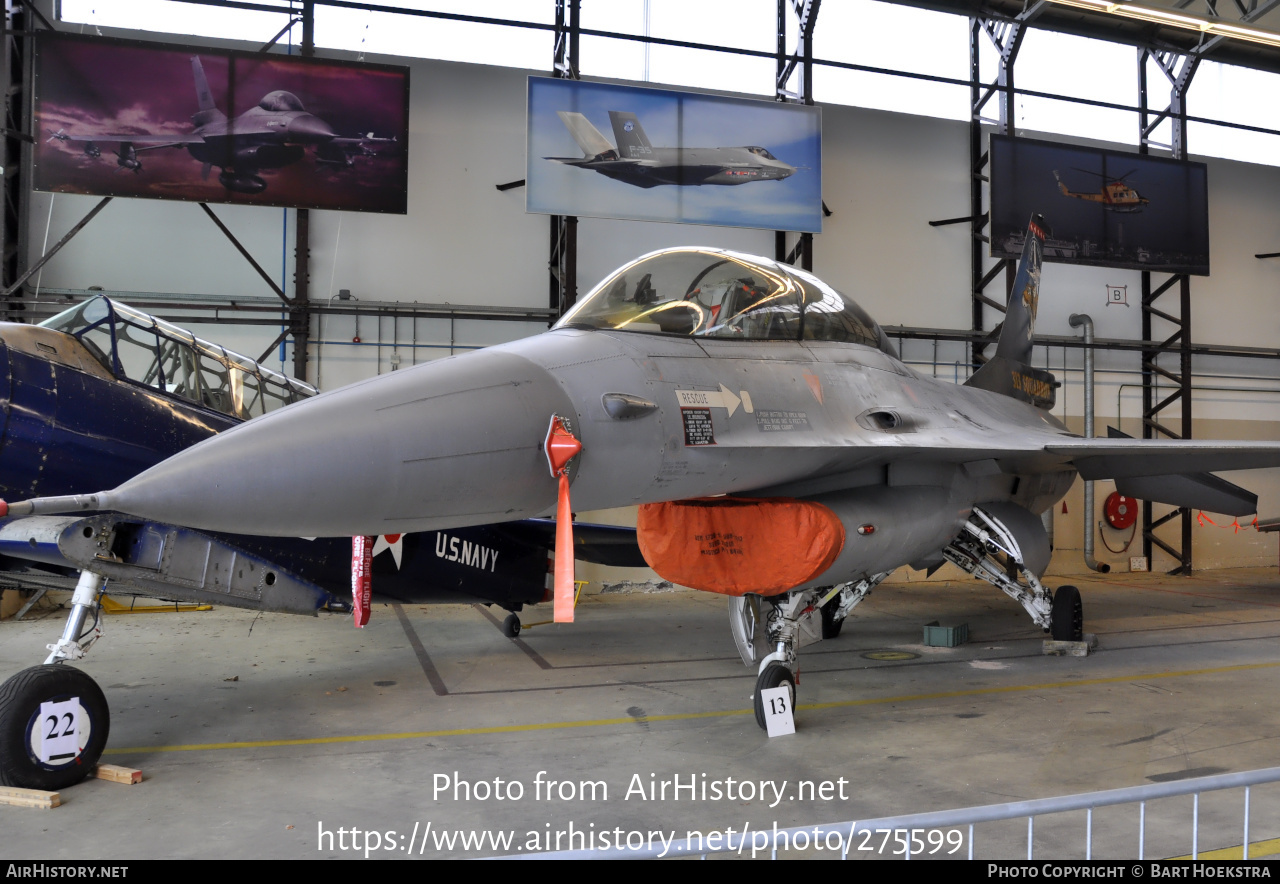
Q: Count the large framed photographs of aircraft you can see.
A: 3